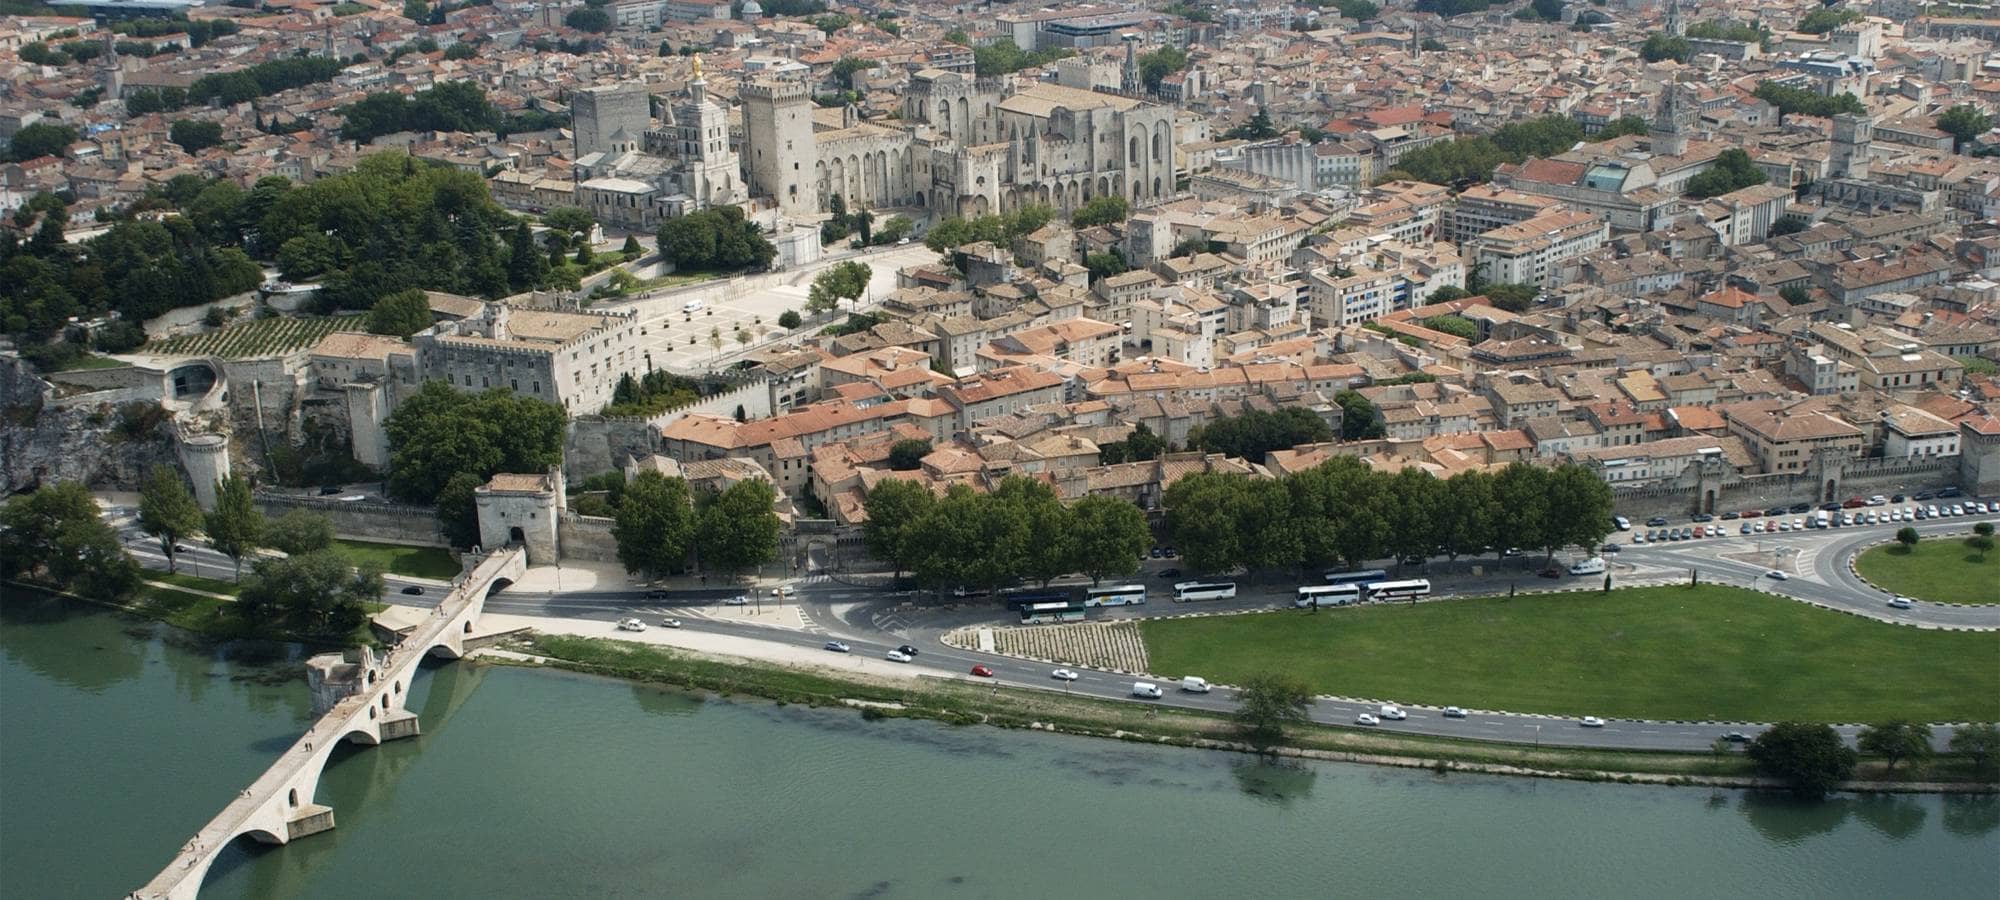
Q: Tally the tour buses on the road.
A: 7